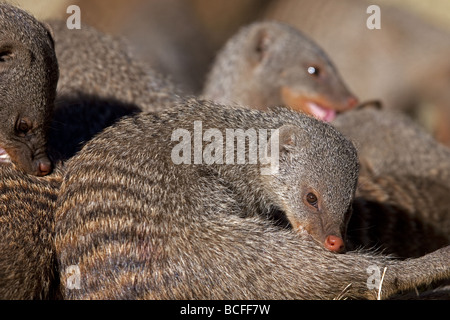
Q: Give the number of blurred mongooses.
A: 1